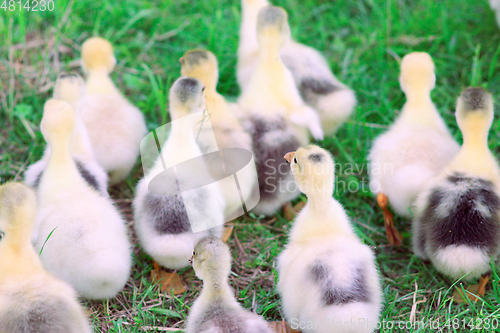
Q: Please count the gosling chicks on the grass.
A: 12